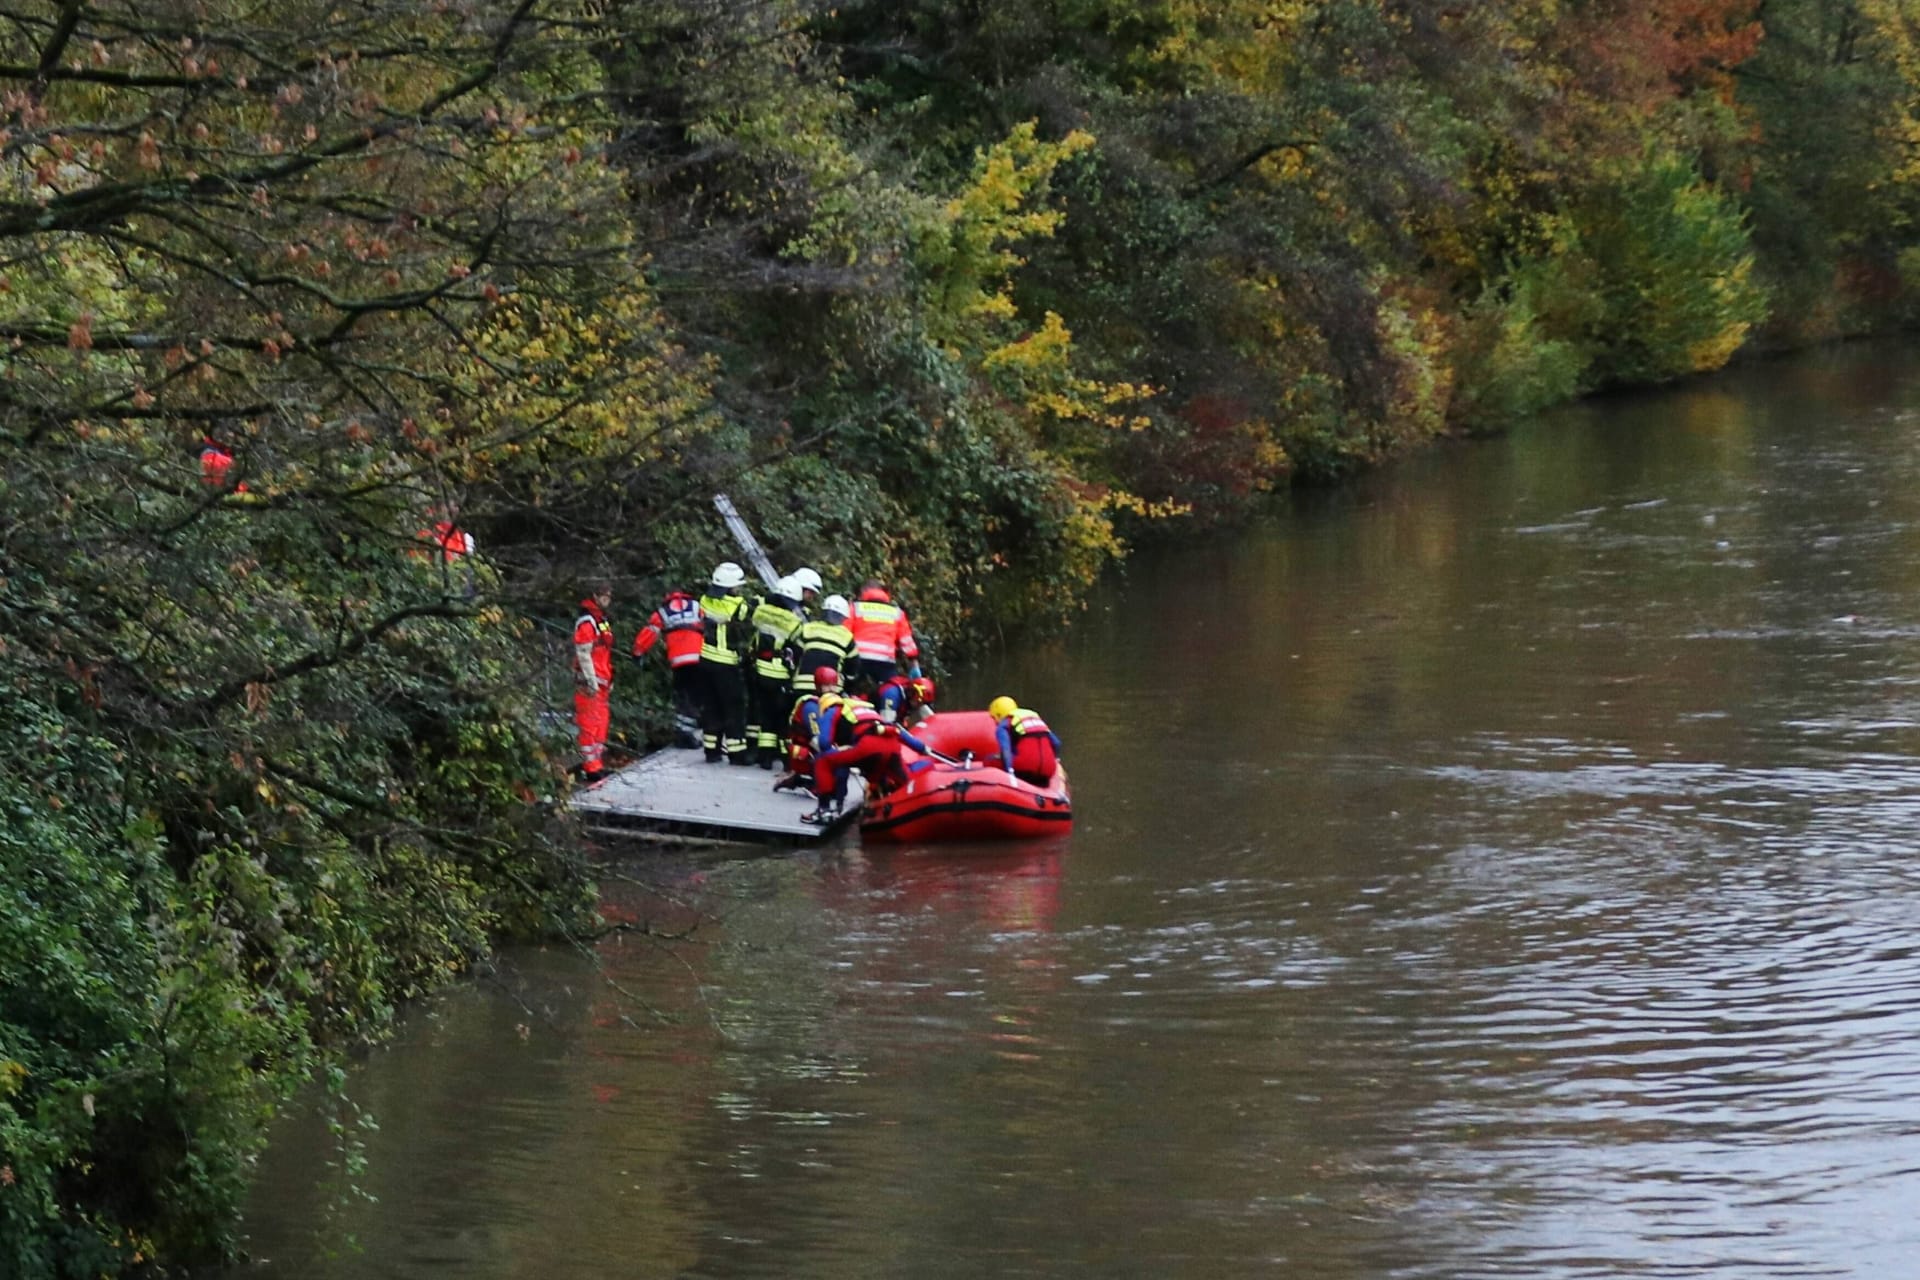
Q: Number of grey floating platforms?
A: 1